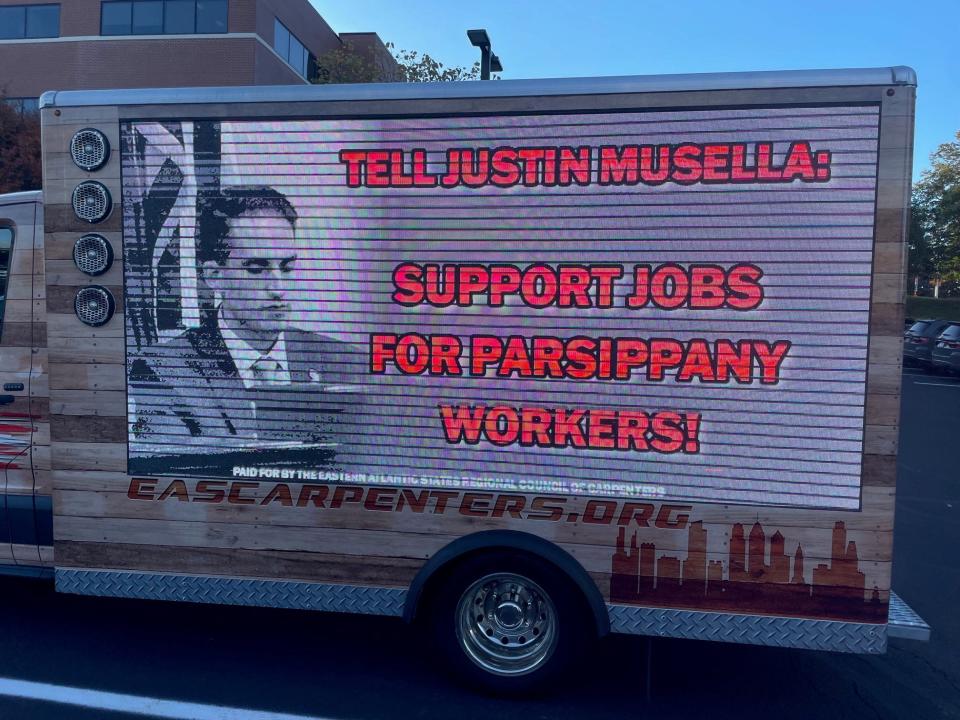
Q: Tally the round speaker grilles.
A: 4